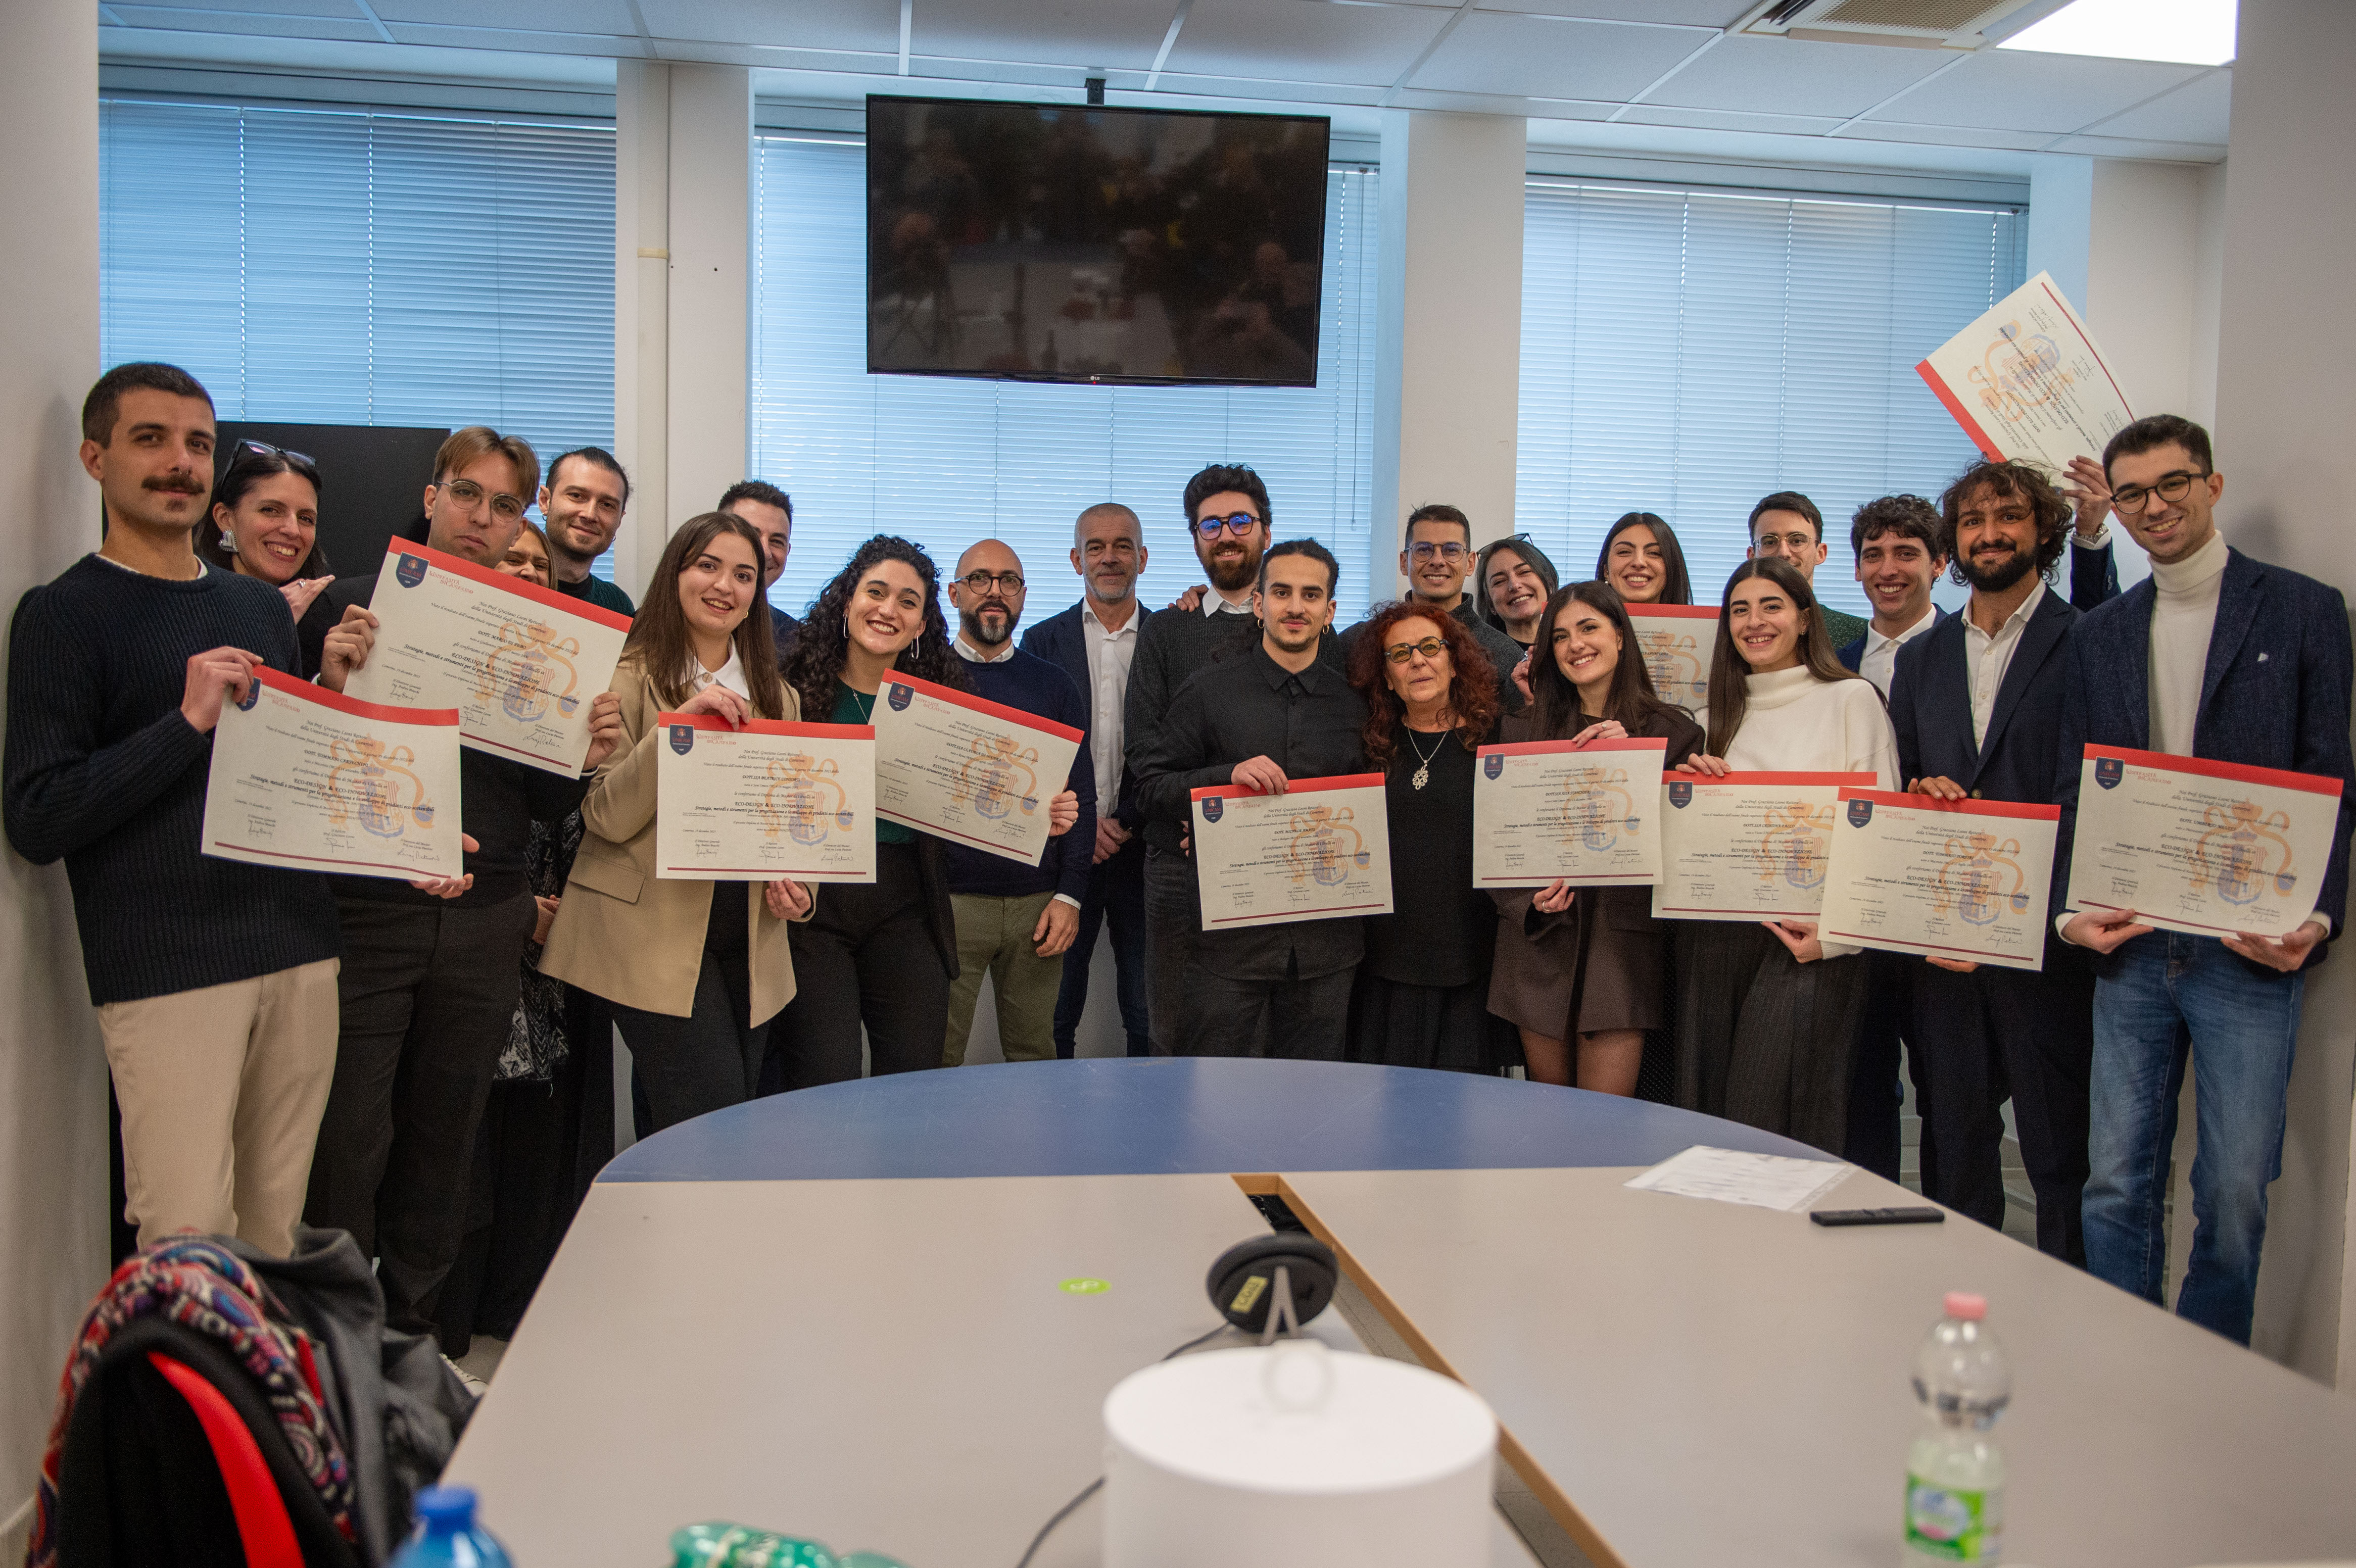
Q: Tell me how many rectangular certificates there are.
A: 11